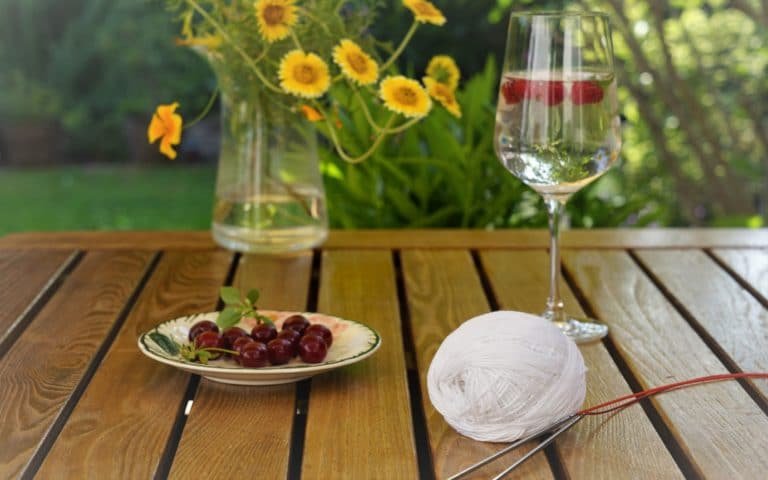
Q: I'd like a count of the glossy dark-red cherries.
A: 11